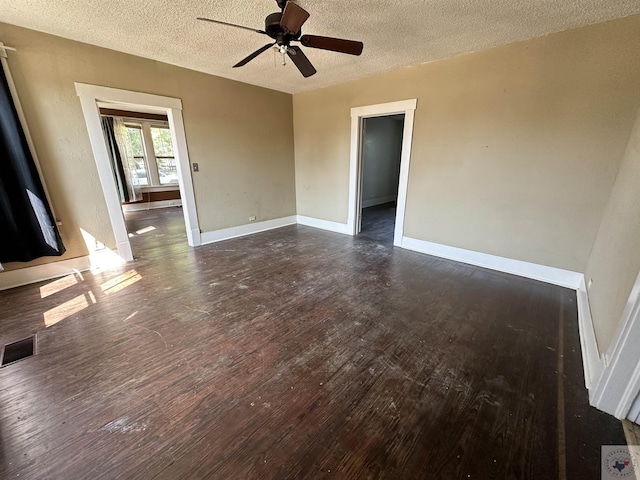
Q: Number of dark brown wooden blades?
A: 5